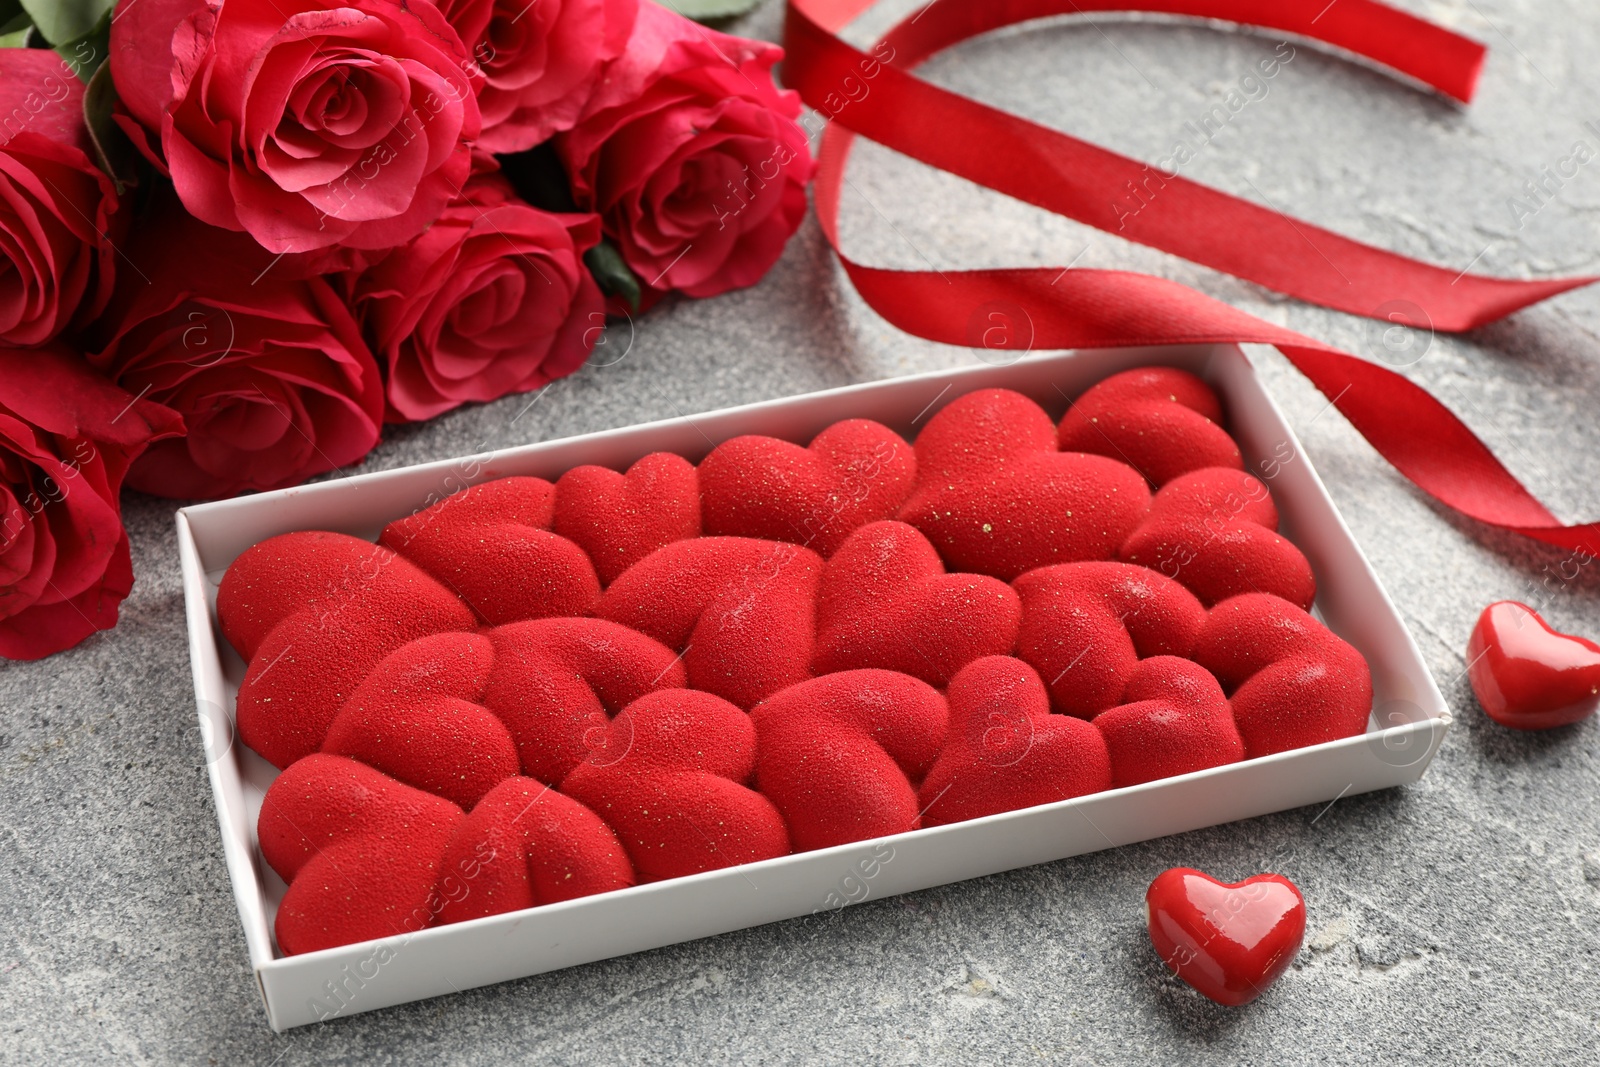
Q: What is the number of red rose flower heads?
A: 7